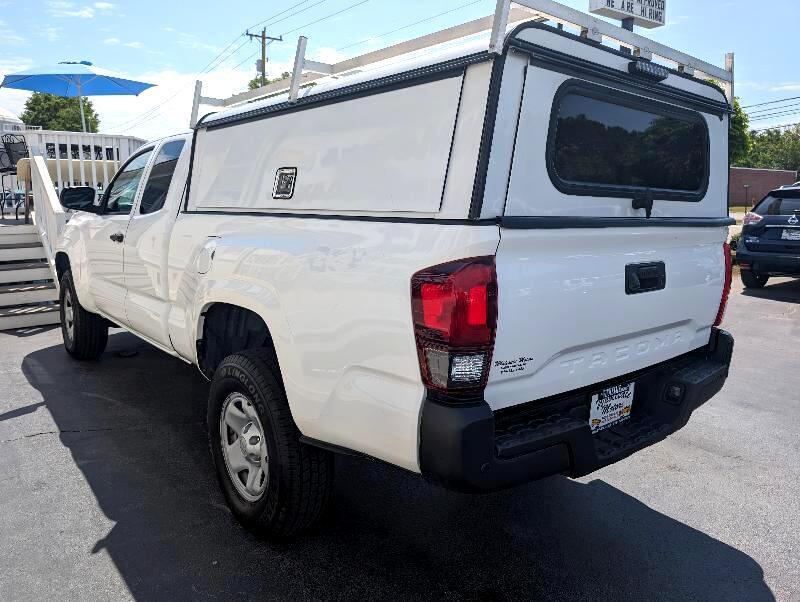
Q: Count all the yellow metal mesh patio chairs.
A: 0